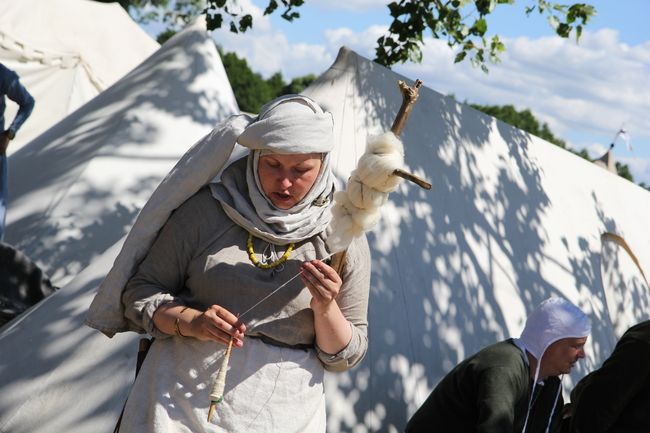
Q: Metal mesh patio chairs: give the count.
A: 0